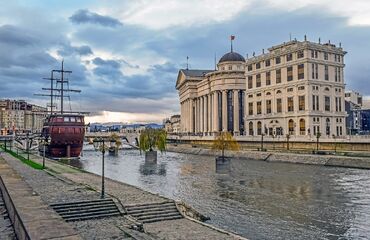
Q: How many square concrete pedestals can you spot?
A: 3